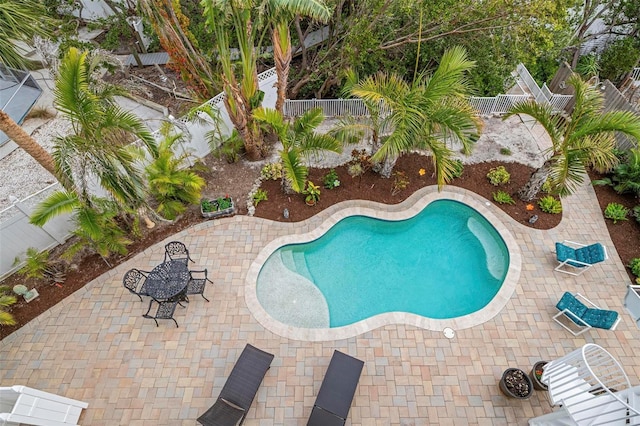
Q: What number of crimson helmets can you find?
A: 0